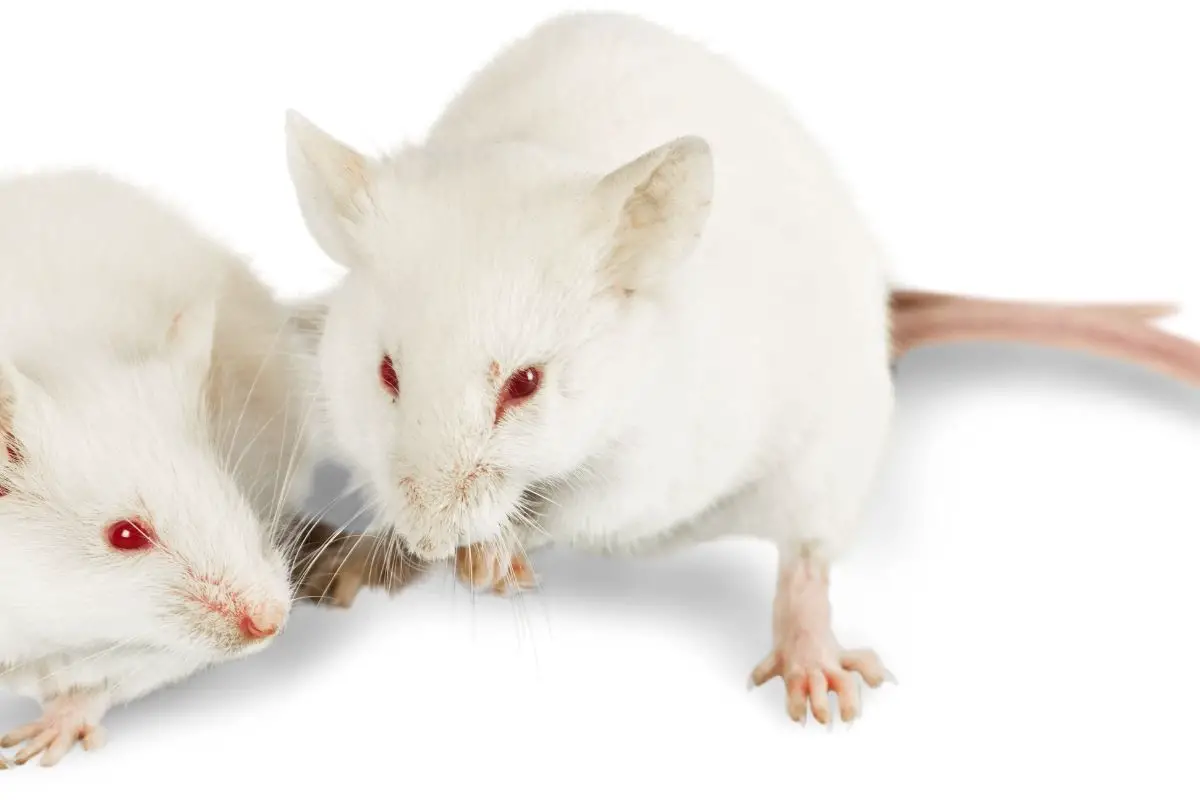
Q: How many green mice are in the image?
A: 0